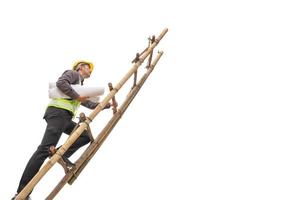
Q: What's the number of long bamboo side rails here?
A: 2